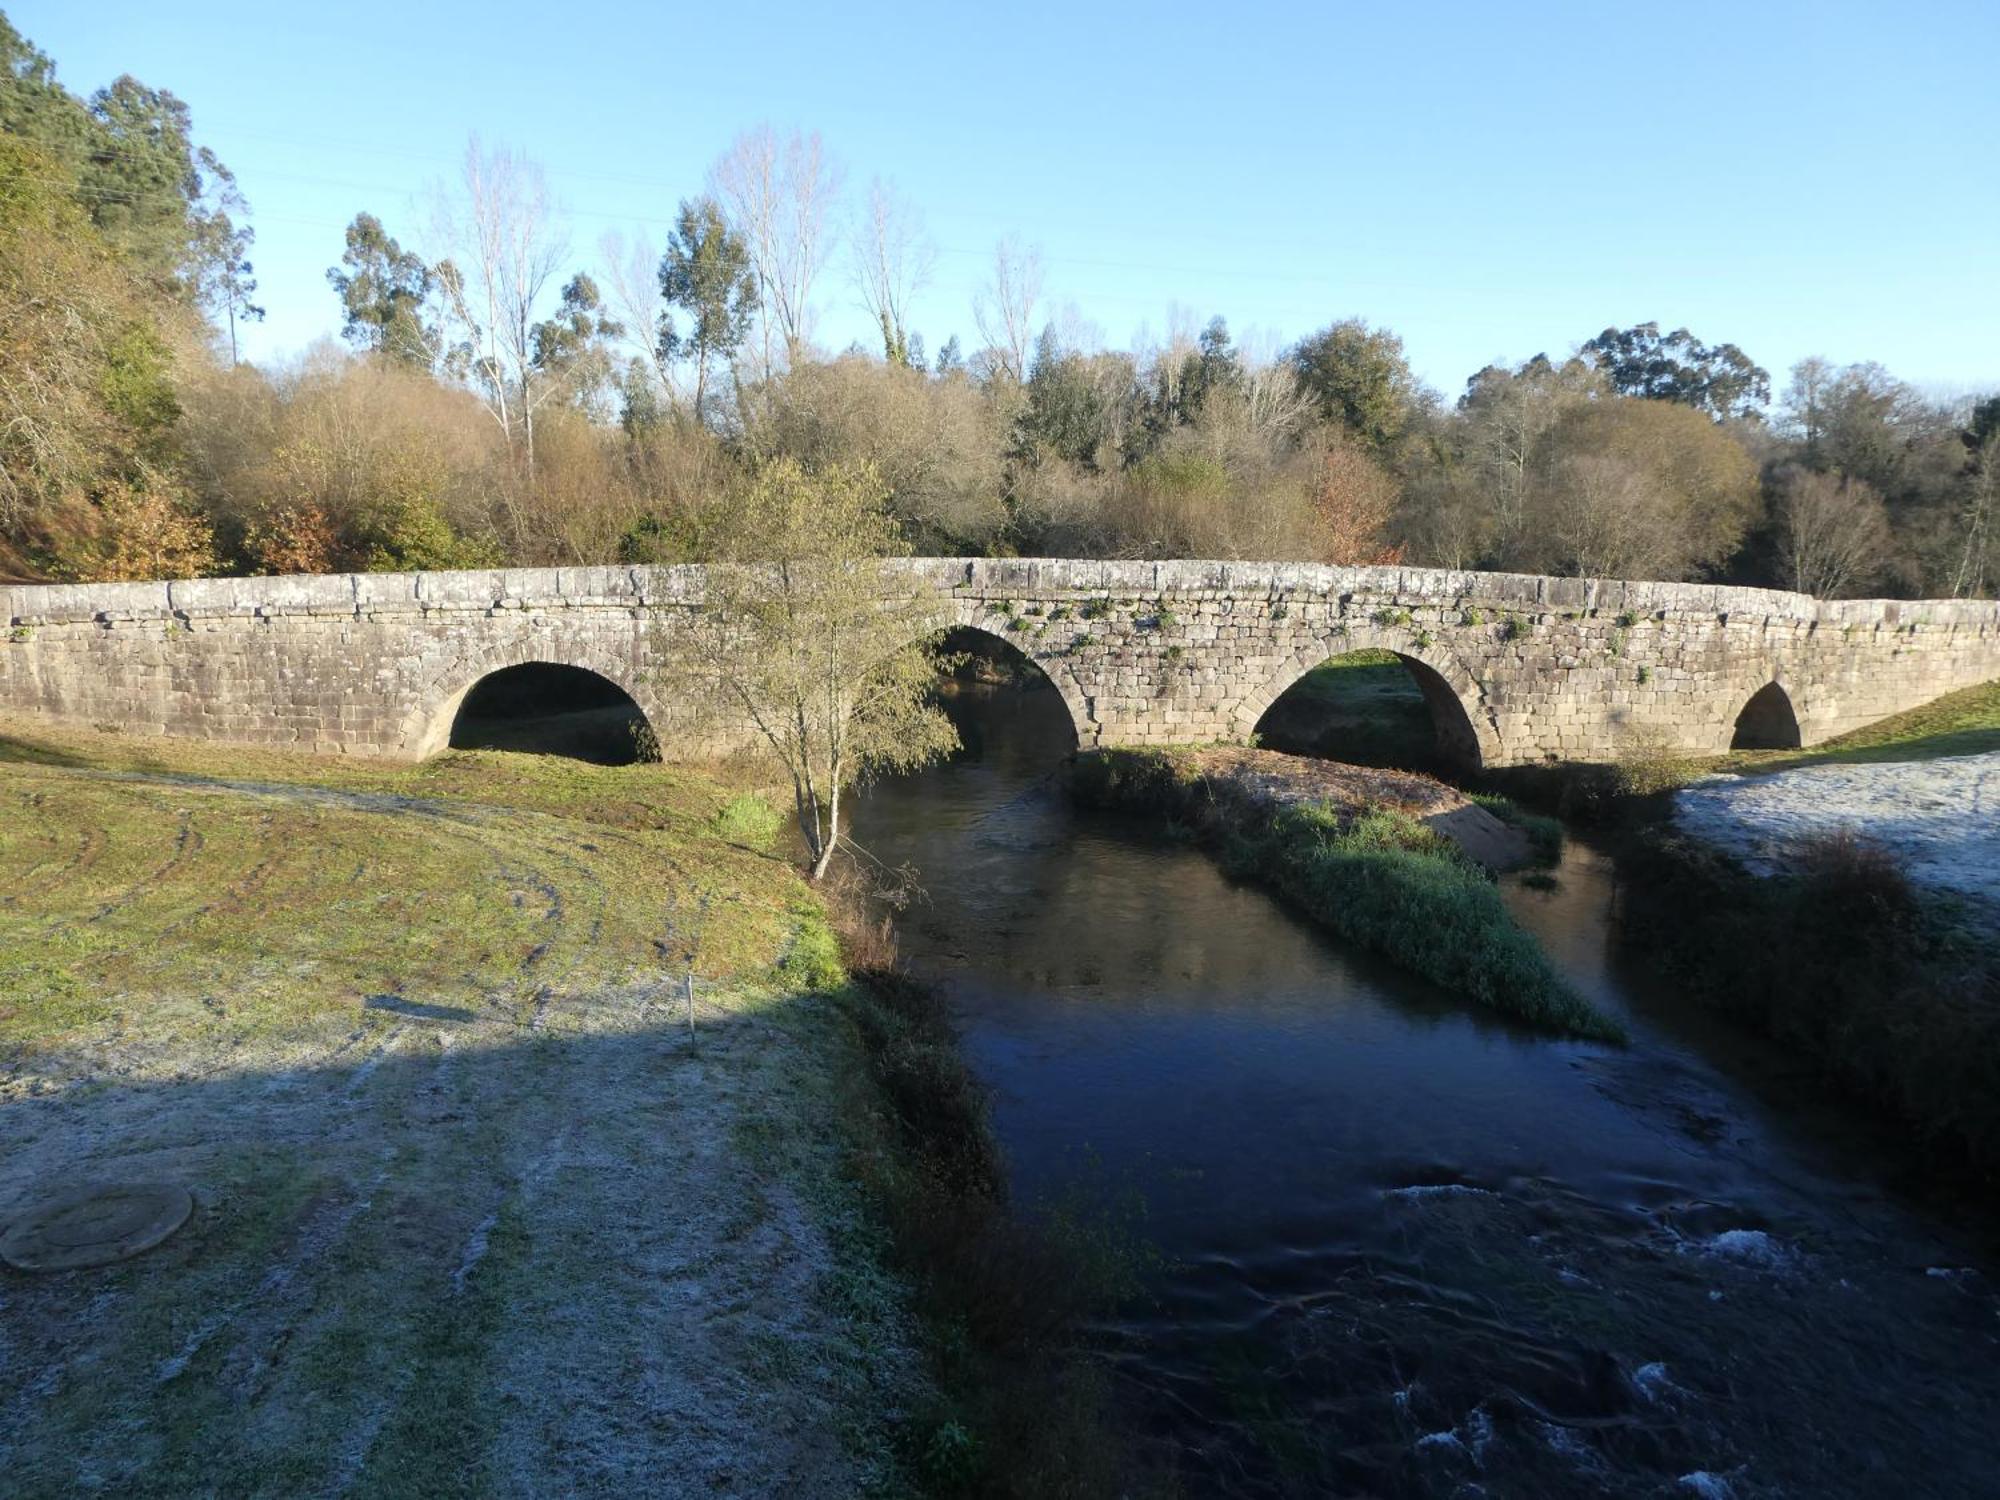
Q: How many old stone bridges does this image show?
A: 1